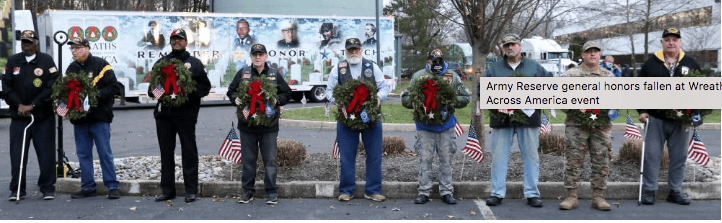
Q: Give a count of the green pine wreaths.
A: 8